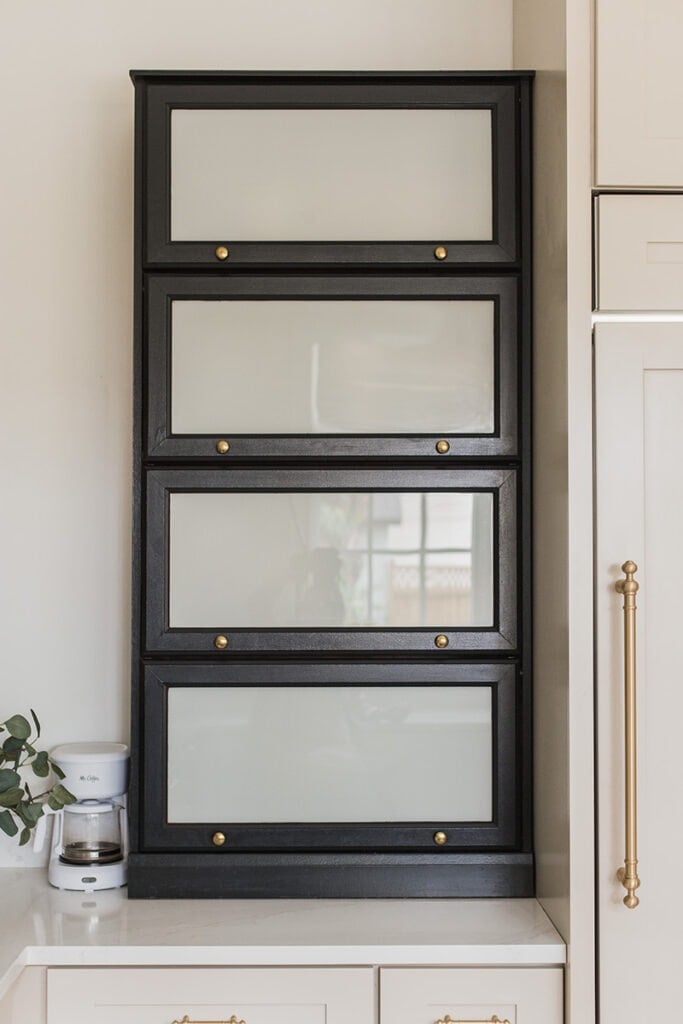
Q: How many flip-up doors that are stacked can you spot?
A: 4